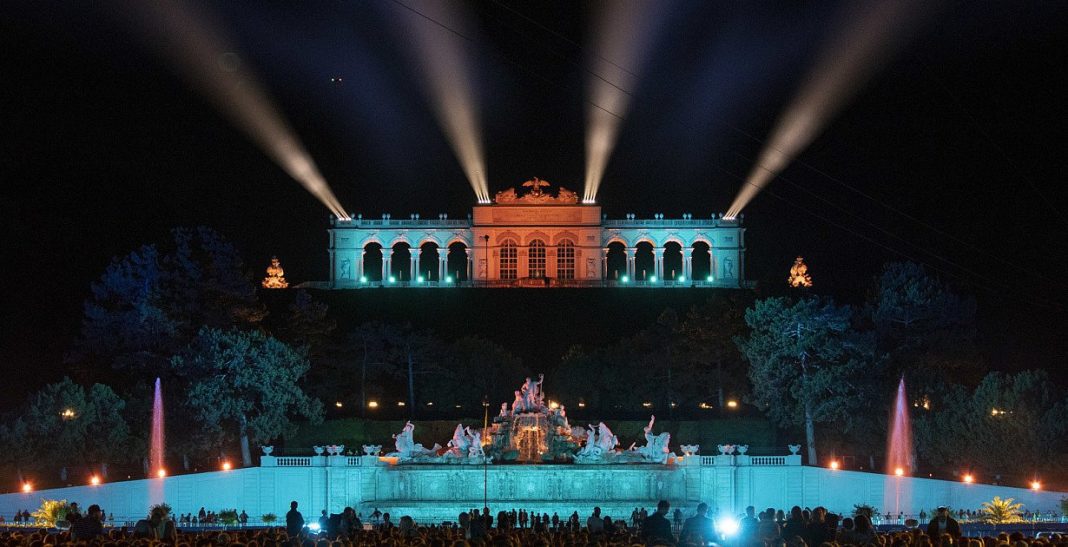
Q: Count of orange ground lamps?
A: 8